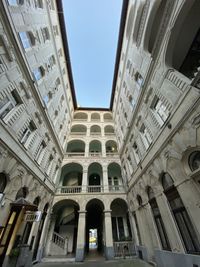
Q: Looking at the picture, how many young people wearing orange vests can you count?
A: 0